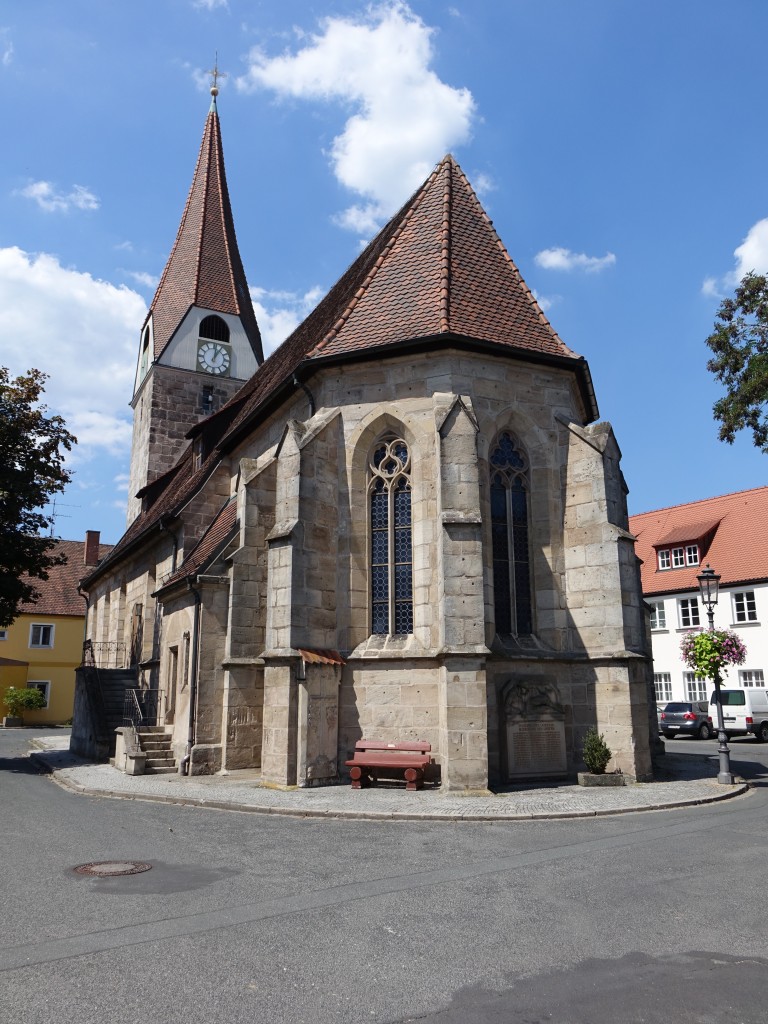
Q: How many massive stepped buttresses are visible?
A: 4